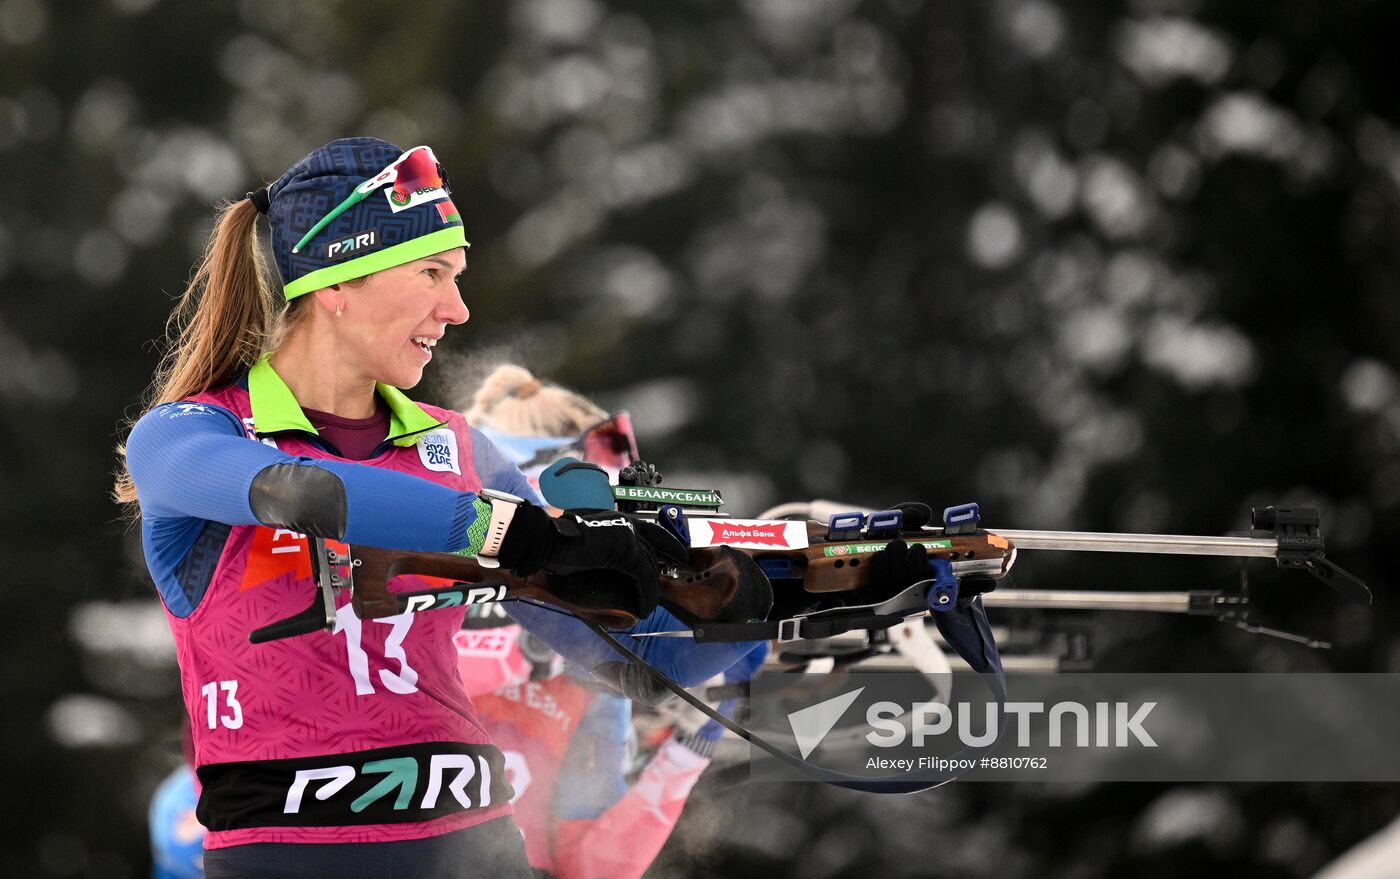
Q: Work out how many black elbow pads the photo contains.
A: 2